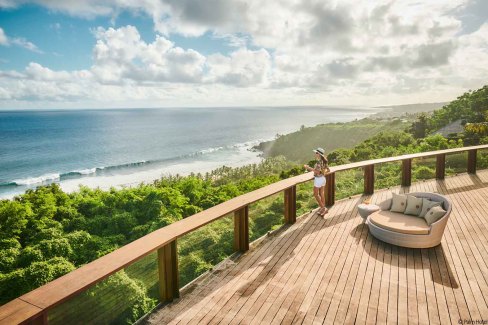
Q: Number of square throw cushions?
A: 4